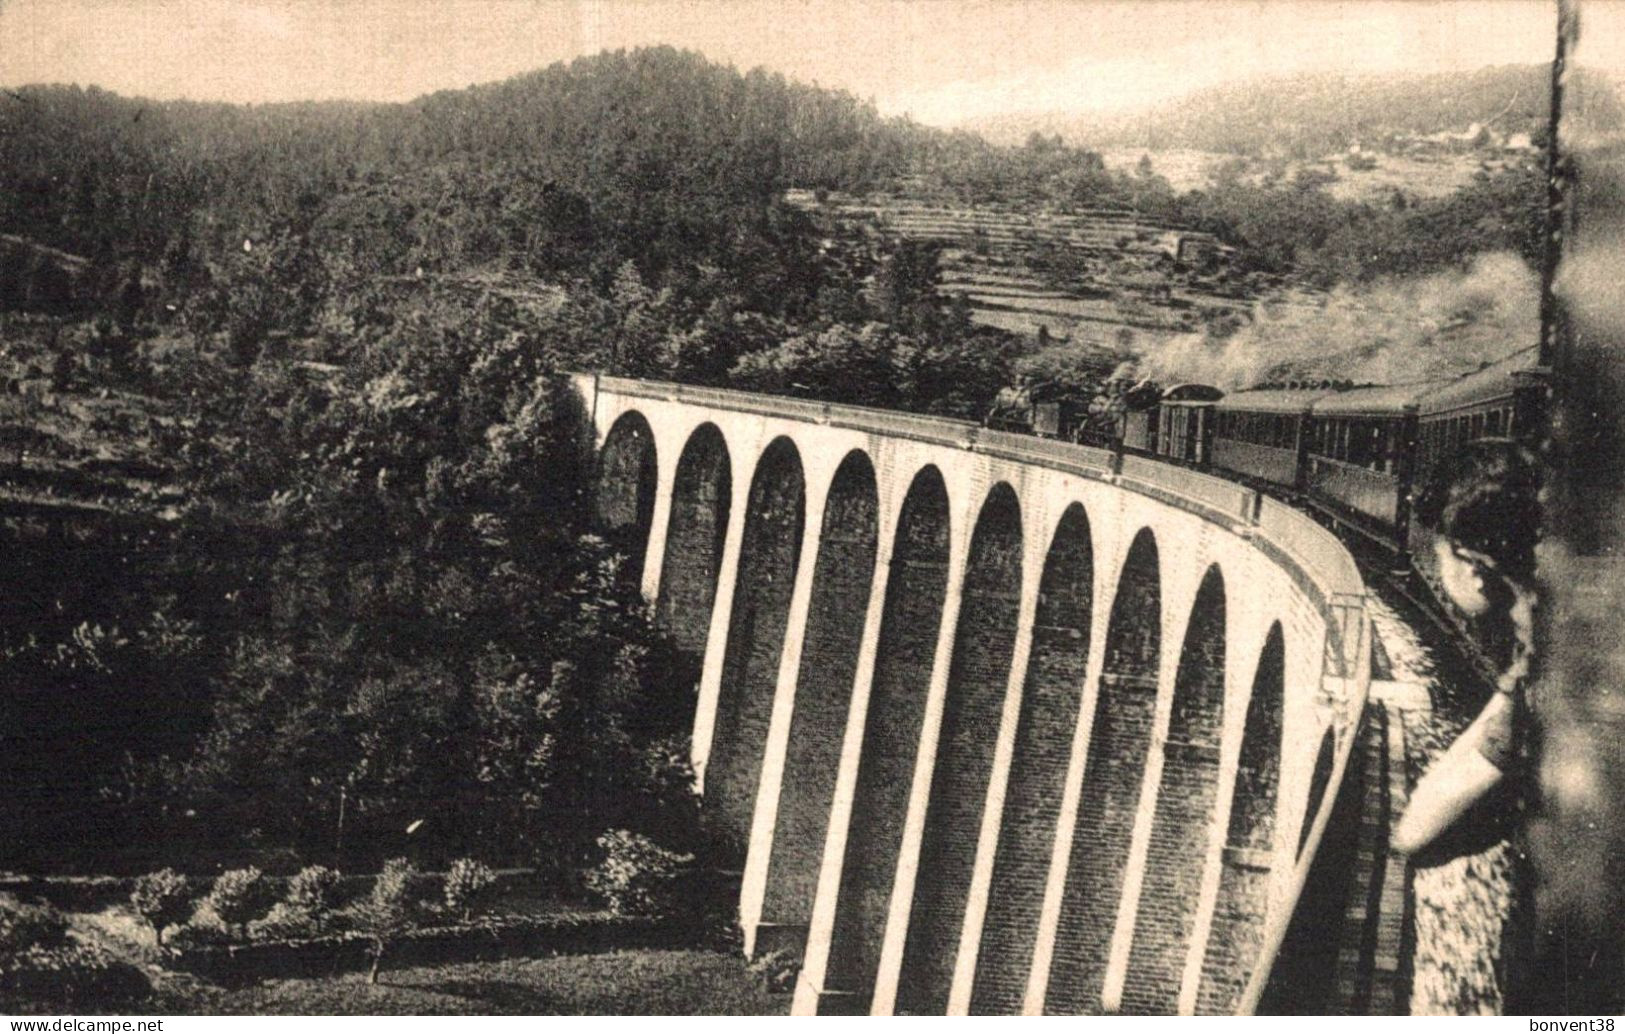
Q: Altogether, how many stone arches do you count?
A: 11